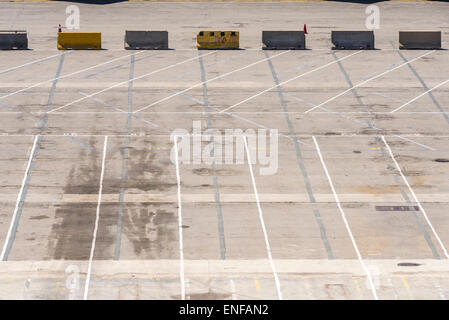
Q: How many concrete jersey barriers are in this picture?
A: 7